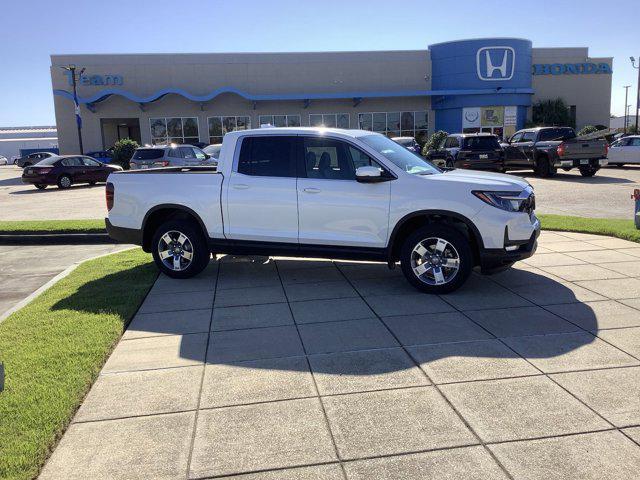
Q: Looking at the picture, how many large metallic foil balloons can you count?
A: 0